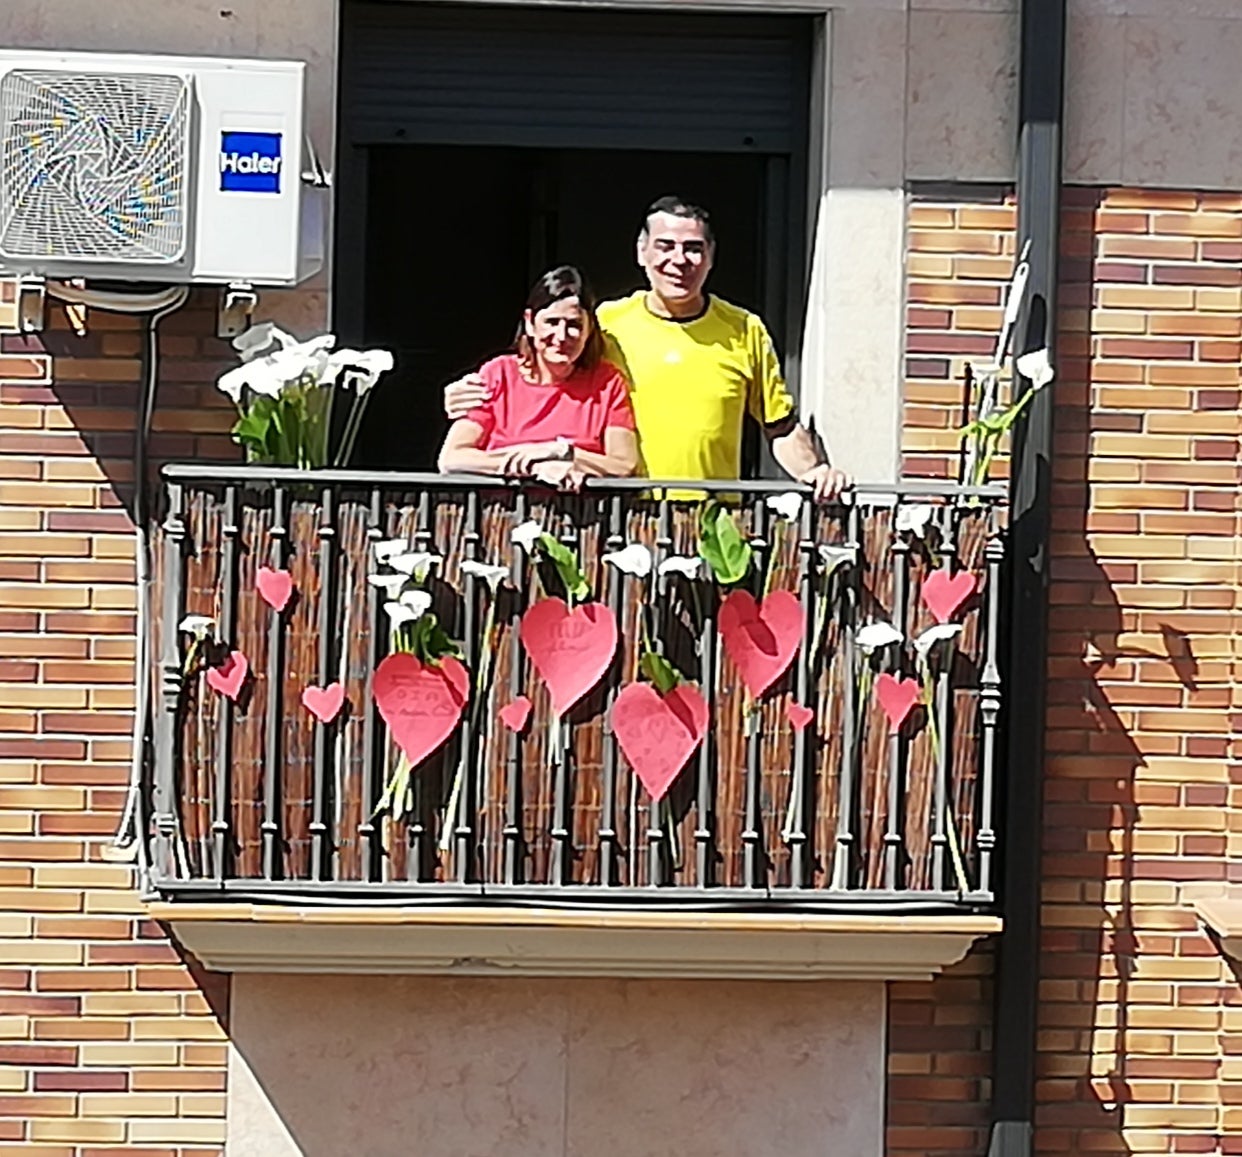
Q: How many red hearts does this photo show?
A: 11